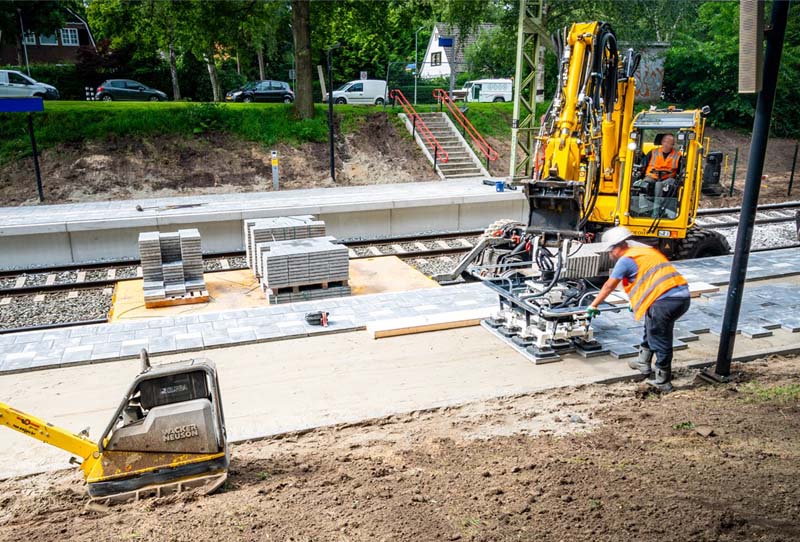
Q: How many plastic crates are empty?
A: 0